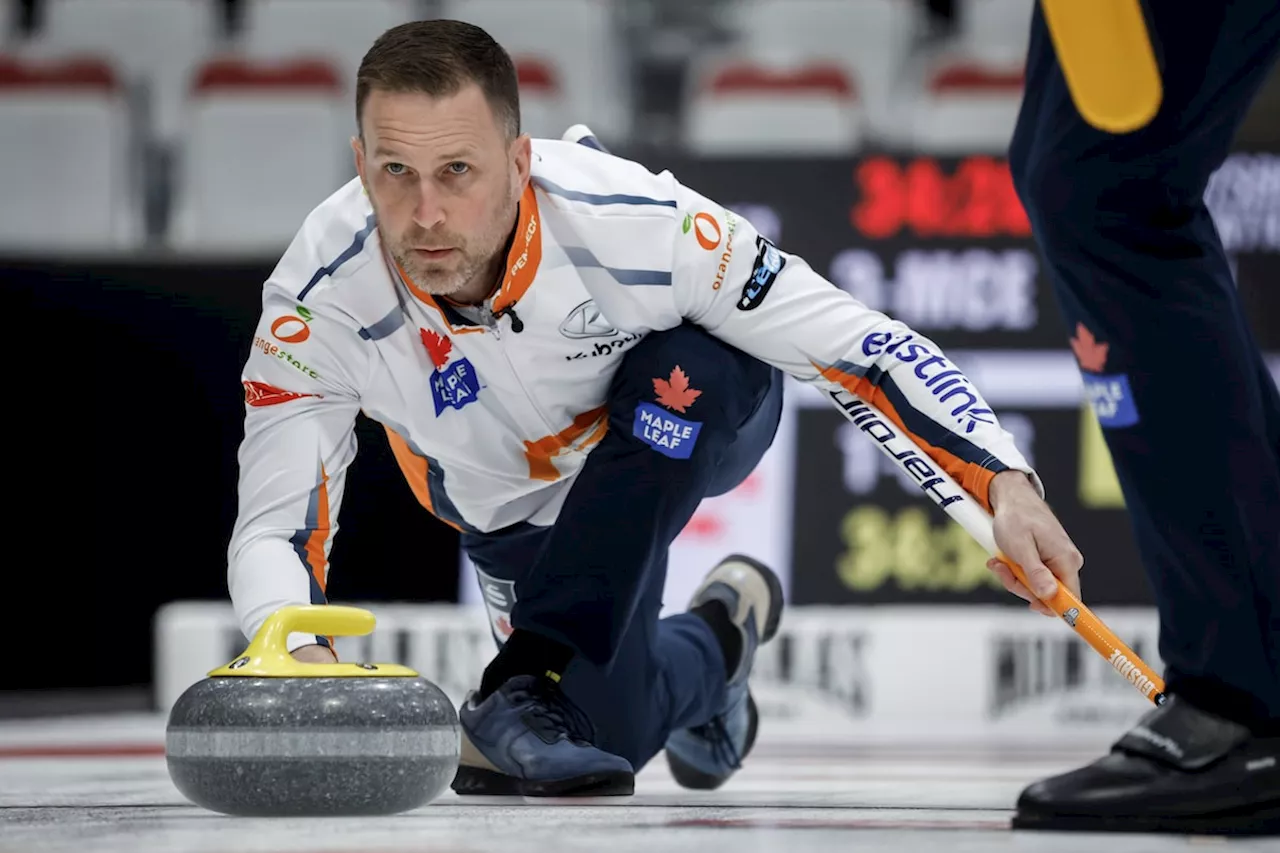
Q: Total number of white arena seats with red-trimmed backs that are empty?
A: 5